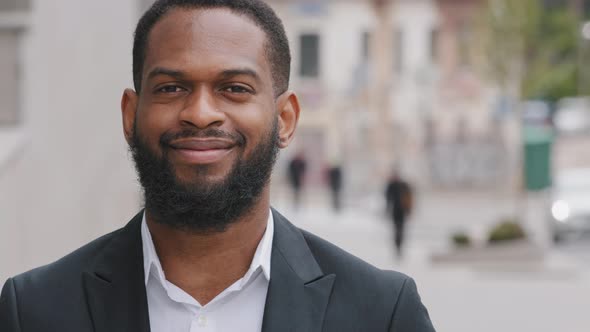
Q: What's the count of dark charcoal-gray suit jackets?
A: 1